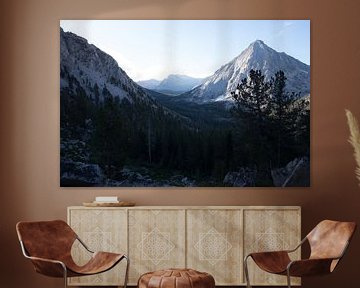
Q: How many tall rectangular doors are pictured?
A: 4